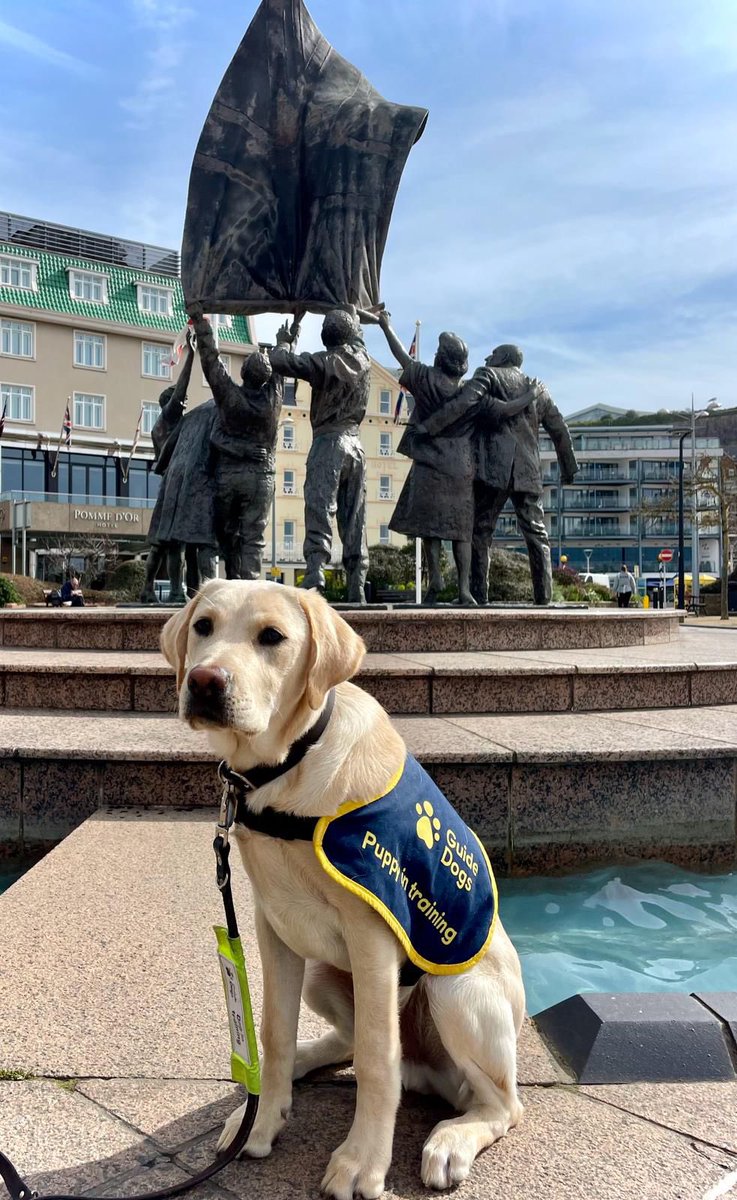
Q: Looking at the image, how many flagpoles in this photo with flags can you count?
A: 5